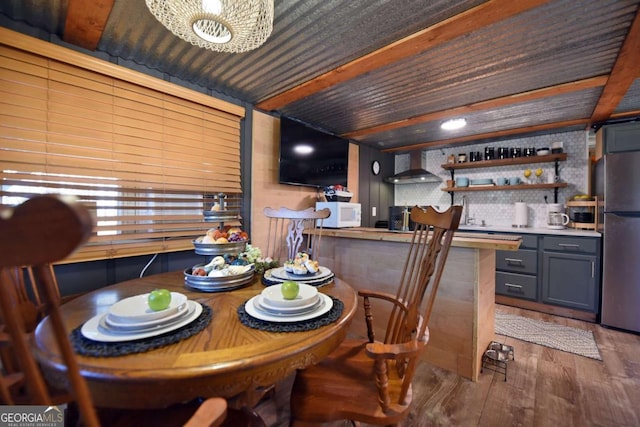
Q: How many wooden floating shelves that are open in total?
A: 2